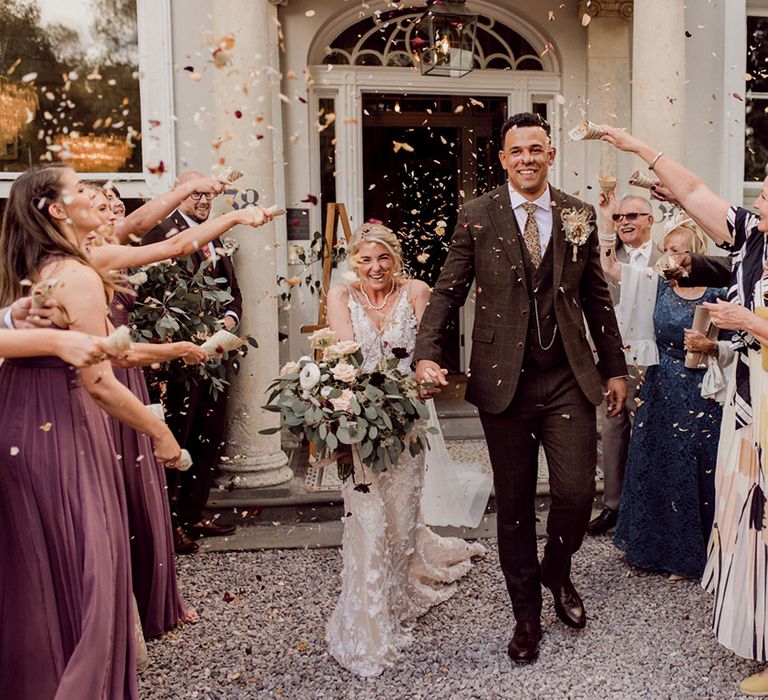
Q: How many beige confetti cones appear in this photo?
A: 11